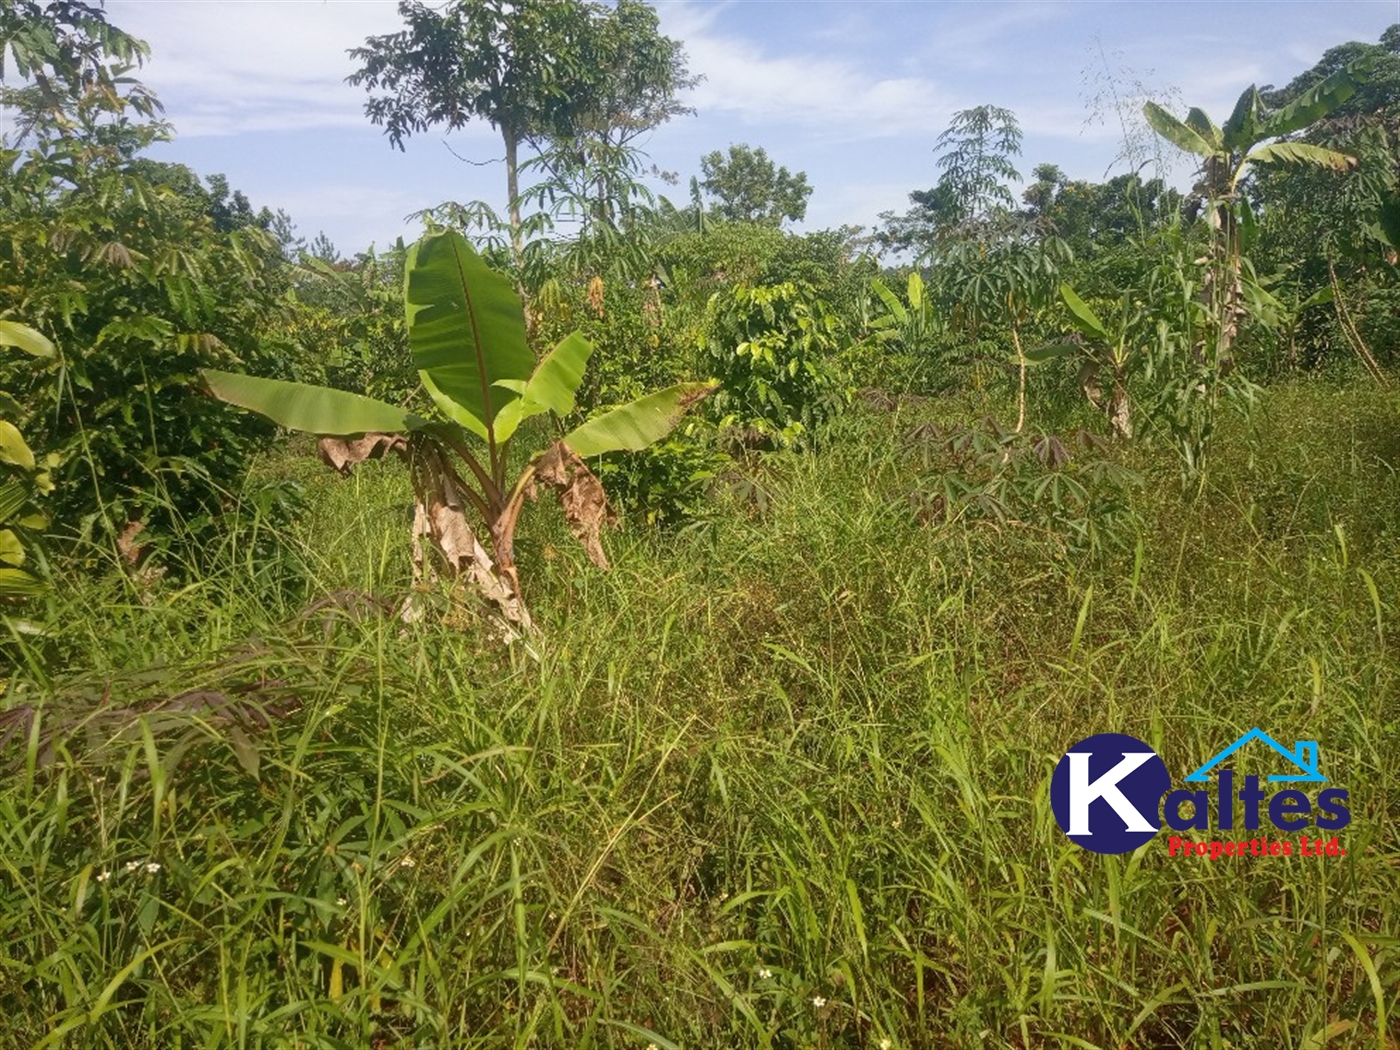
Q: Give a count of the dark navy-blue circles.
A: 1